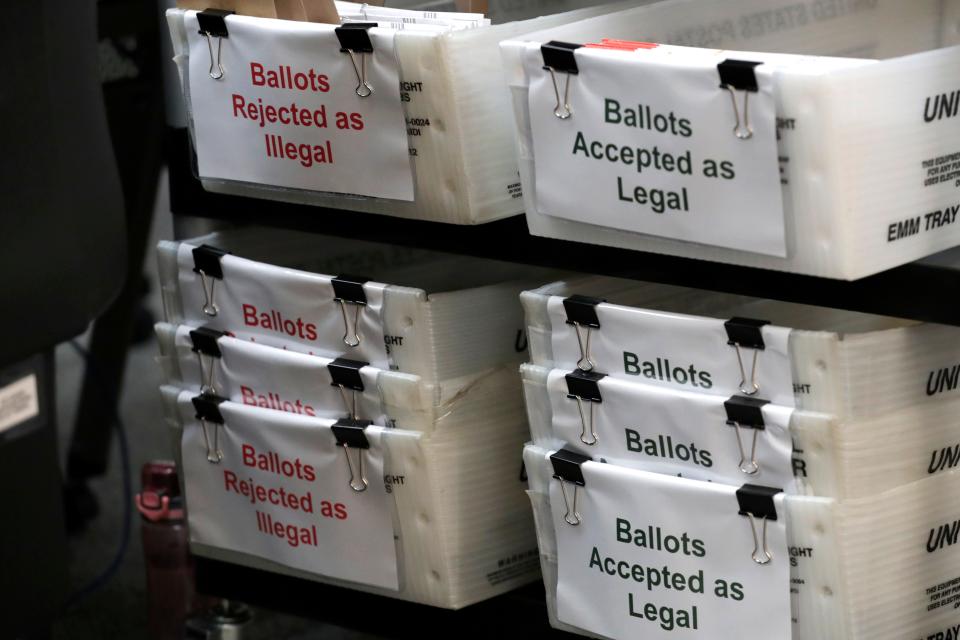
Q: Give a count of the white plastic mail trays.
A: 8